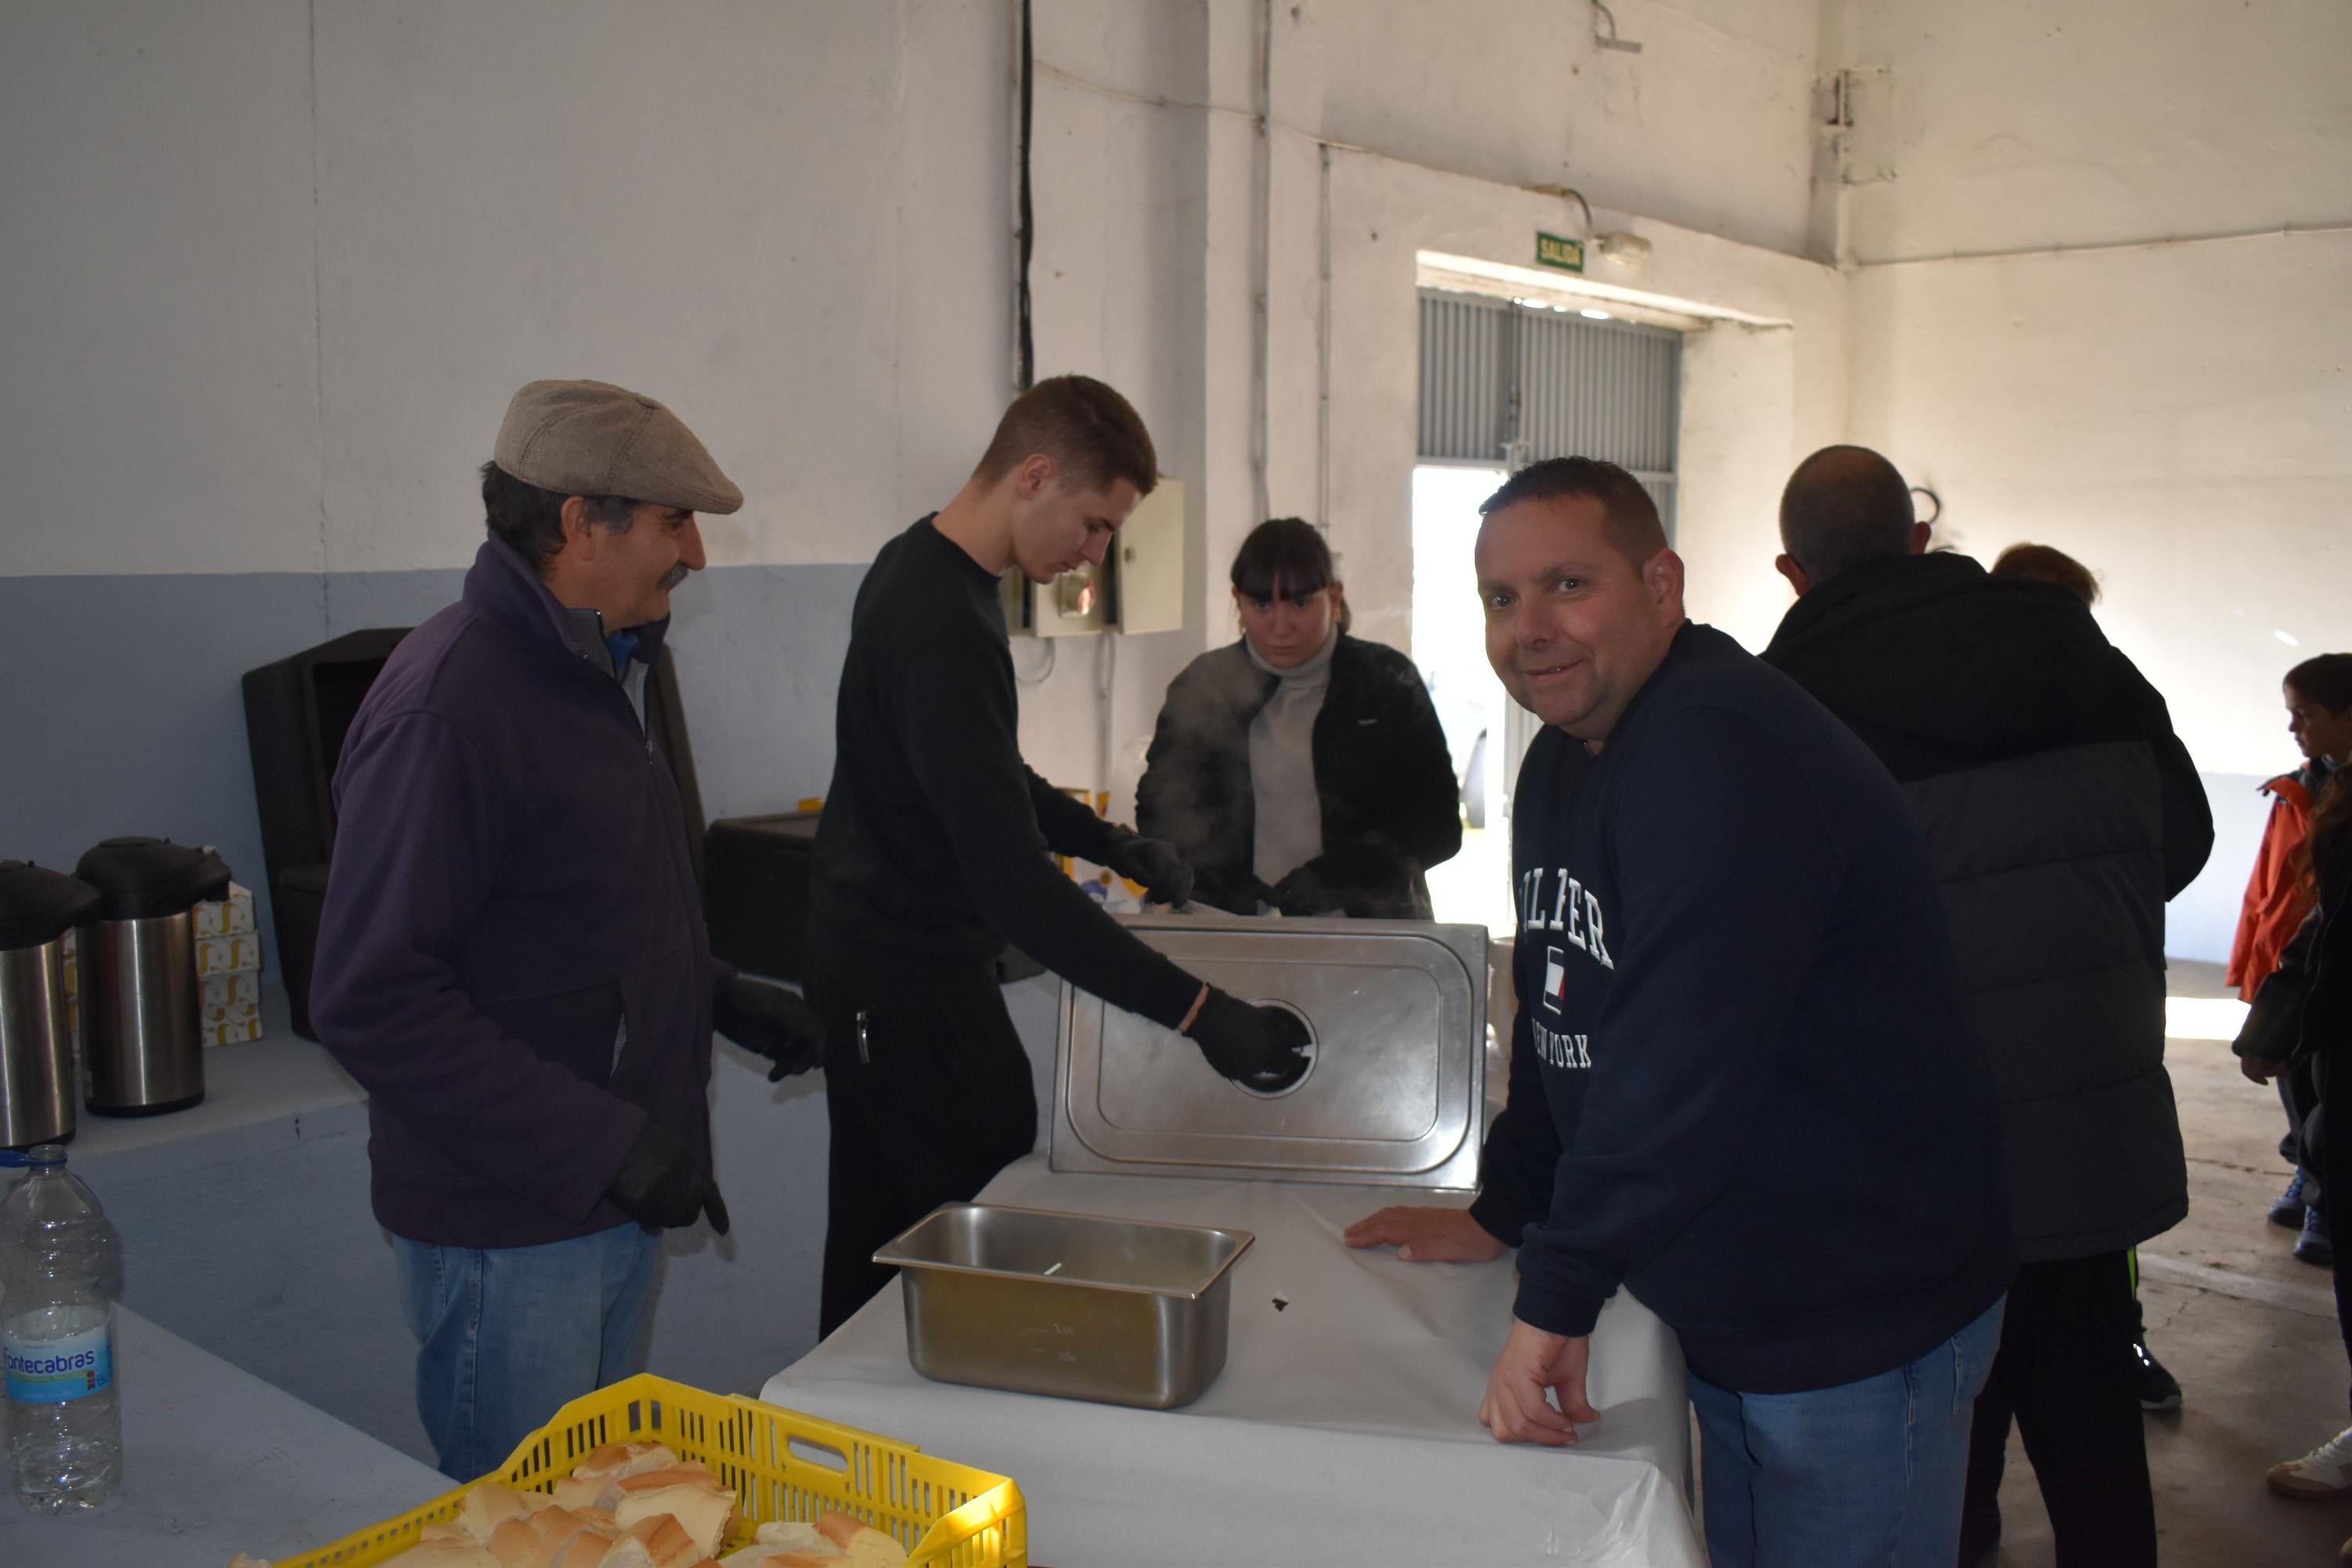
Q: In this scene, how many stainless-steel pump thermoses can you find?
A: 2